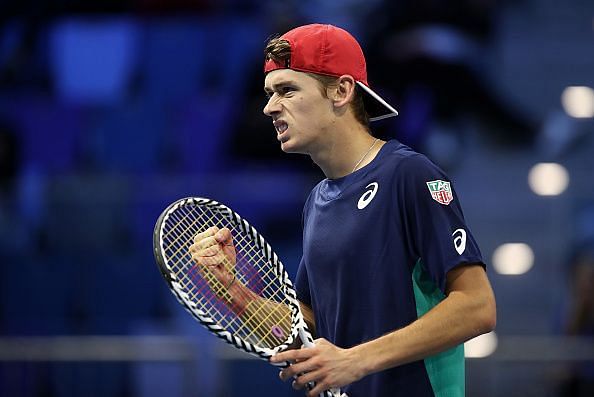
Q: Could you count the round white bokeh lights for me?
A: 4